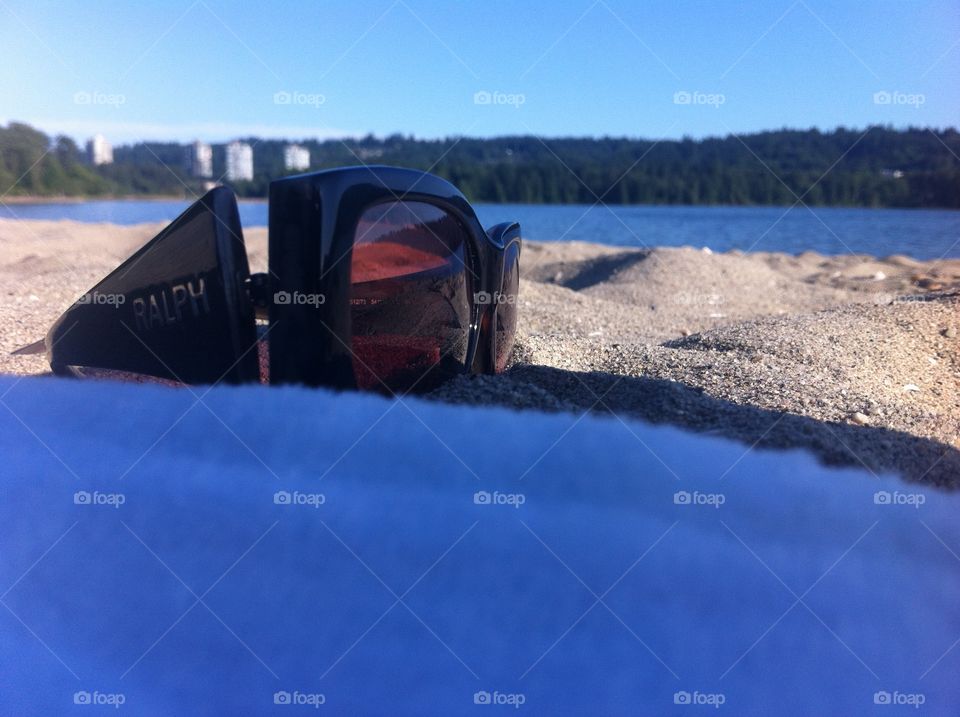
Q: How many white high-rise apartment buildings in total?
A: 4